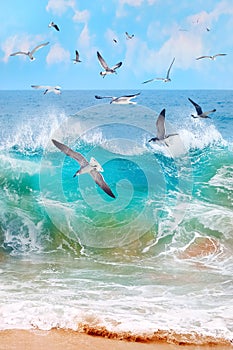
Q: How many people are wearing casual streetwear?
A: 0